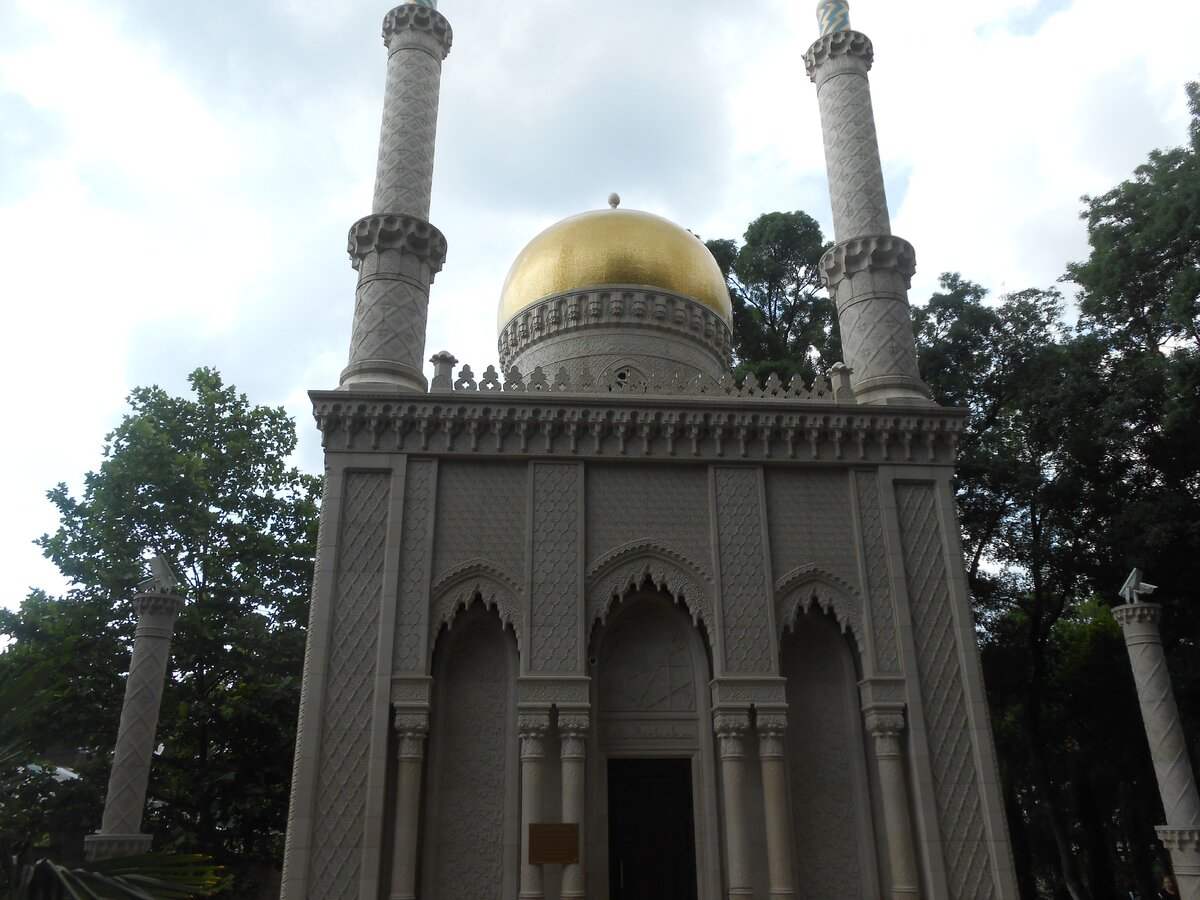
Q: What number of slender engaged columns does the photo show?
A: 6